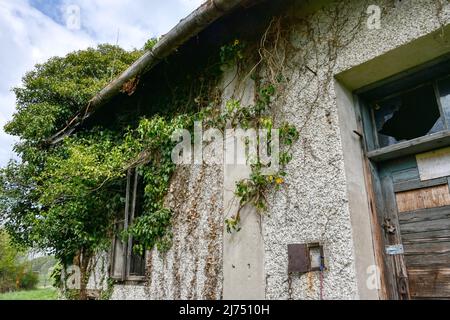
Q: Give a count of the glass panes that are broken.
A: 1